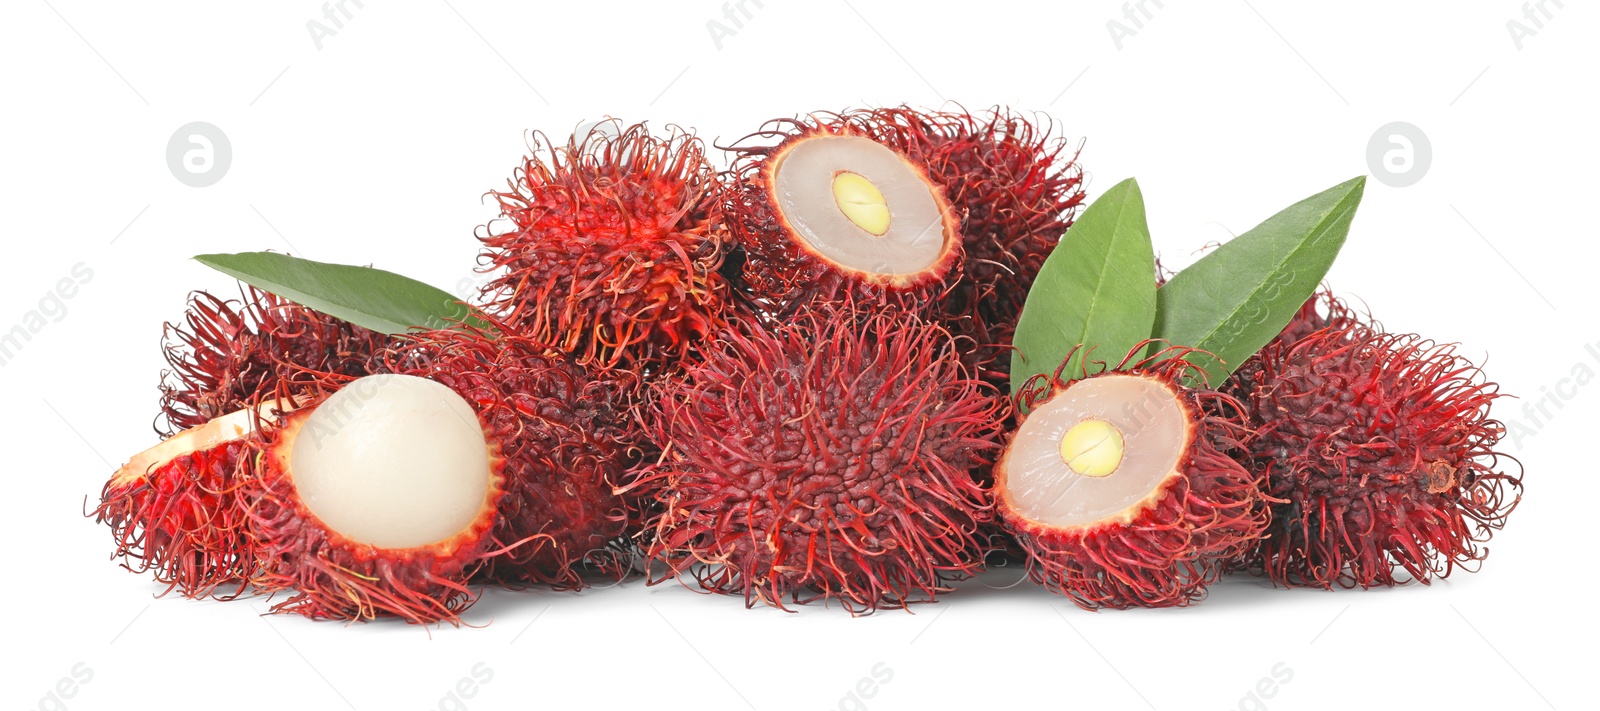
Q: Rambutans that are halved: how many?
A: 2